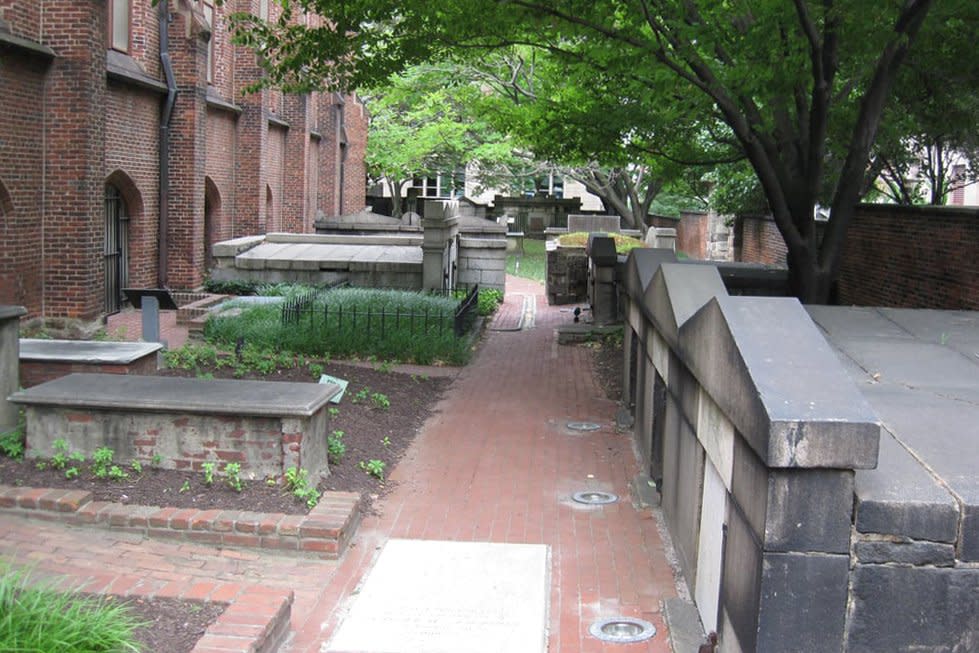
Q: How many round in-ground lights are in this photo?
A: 3